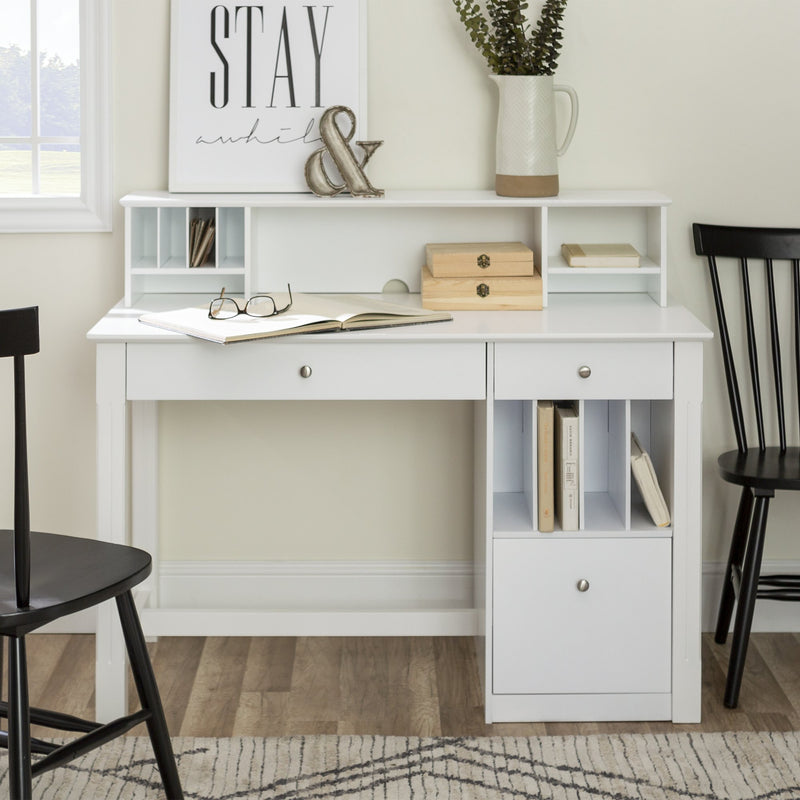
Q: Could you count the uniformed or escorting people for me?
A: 0